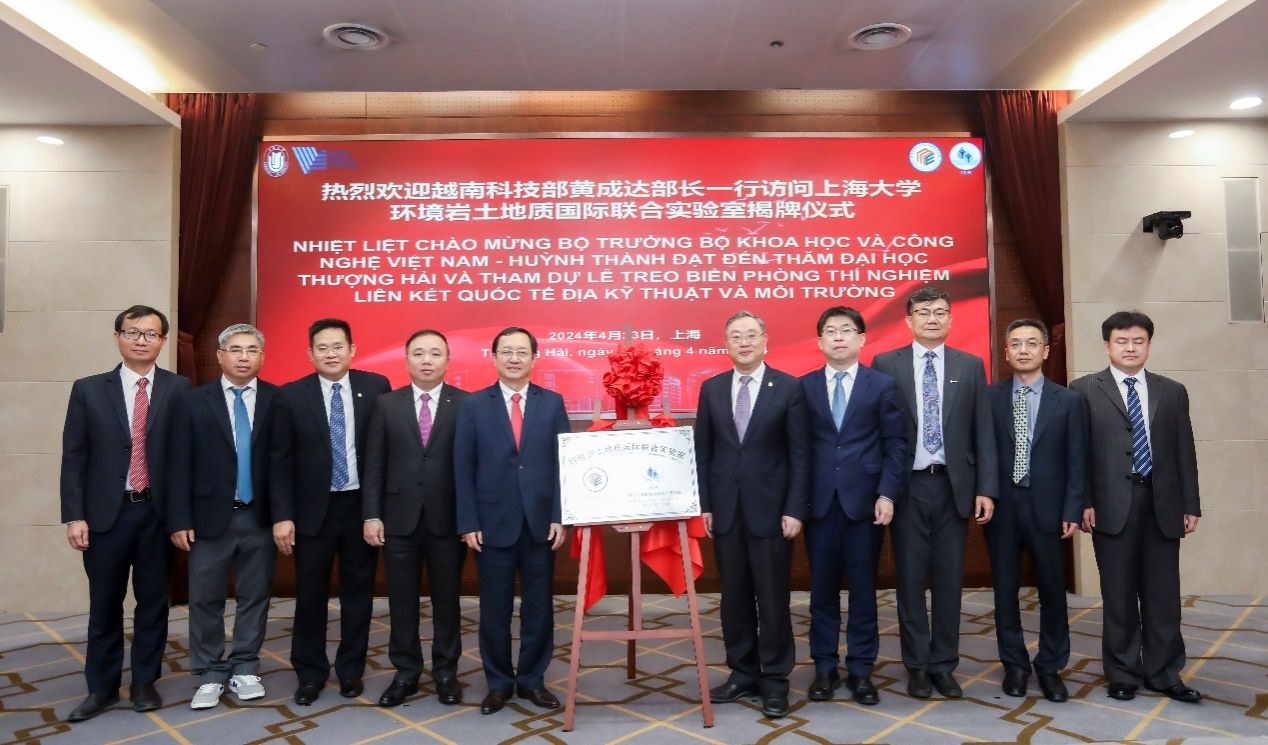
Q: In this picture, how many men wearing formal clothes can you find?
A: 10